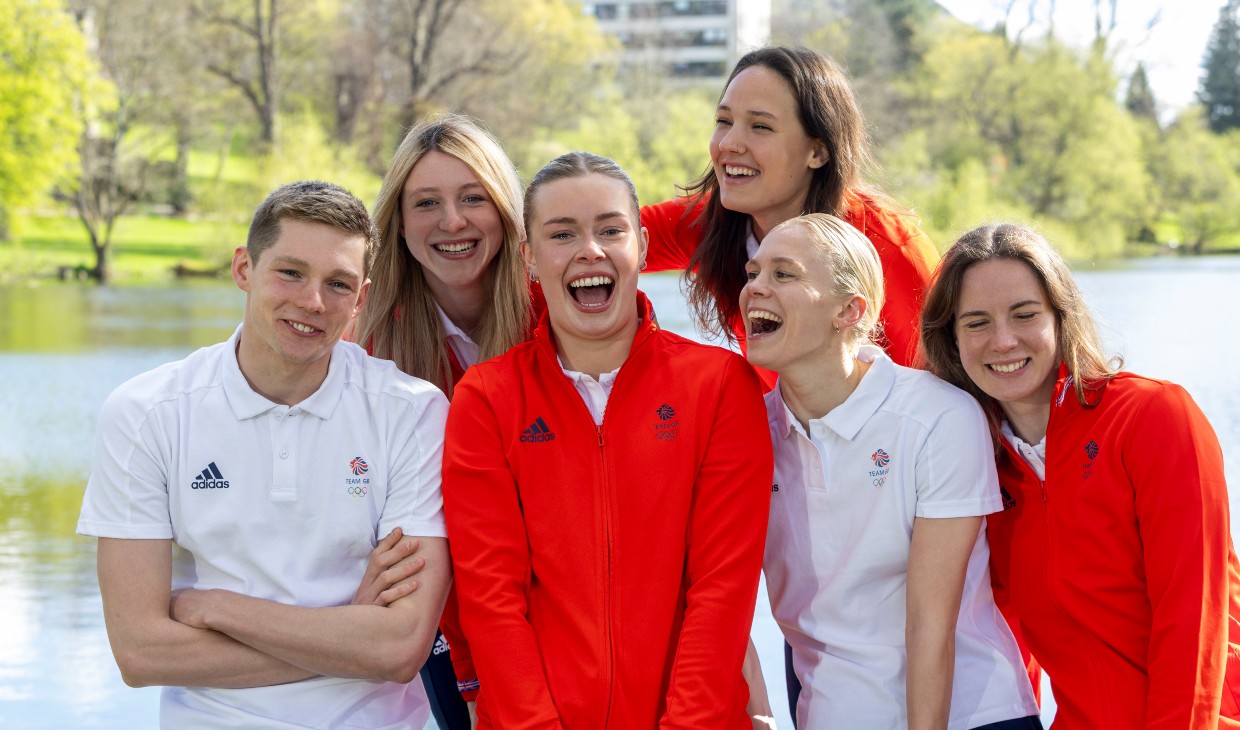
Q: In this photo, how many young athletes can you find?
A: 6